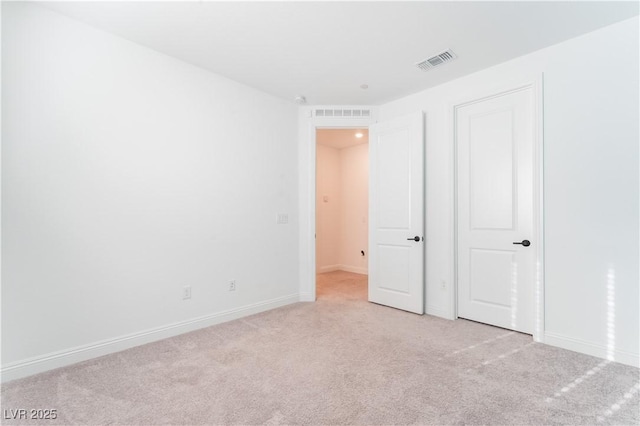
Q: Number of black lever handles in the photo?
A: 2